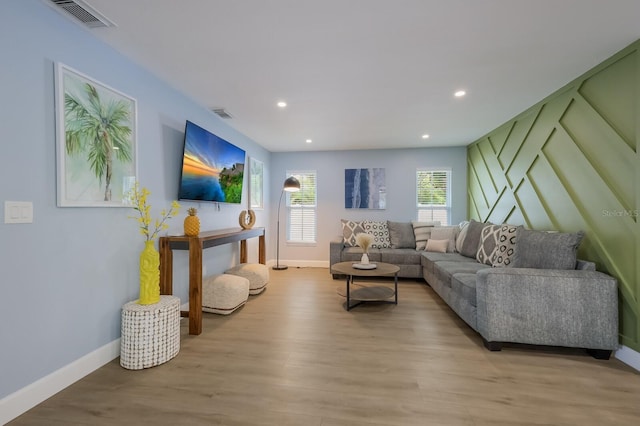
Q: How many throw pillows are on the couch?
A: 11